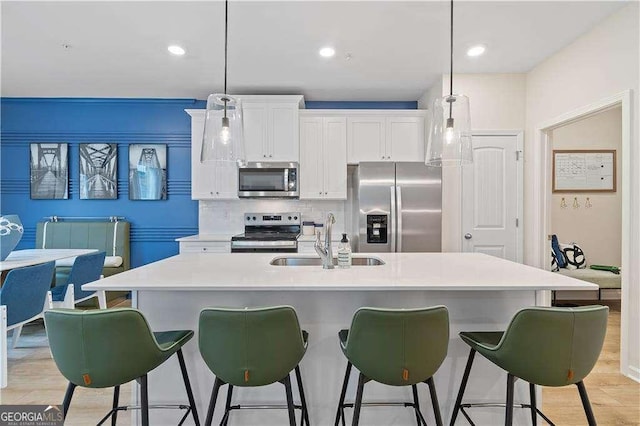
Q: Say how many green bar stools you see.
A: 4